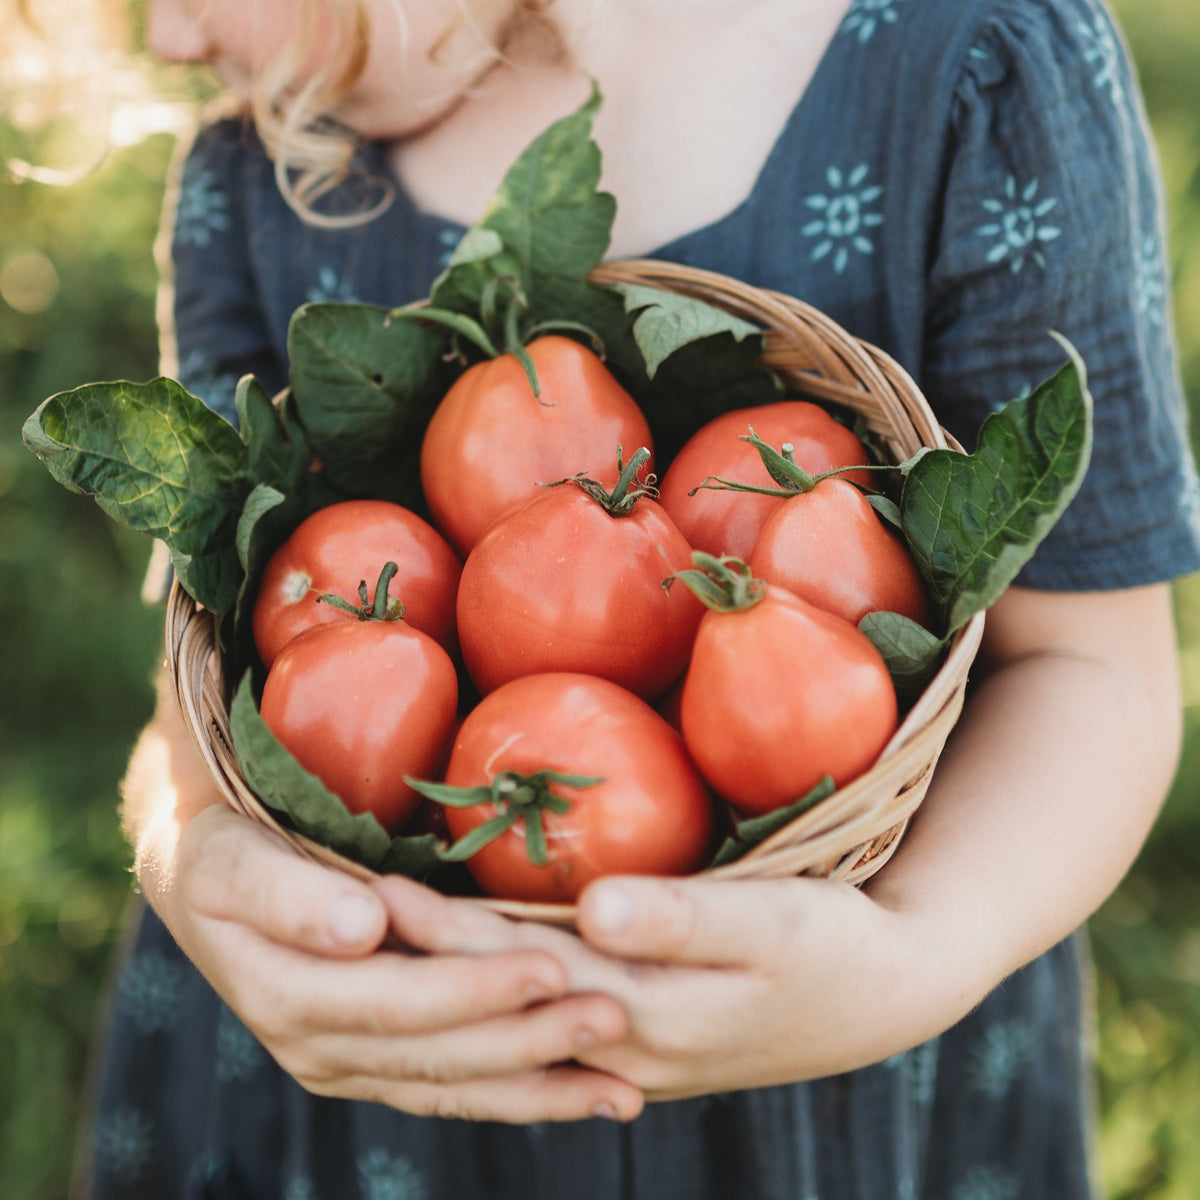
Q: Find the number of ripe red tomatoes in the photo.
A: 8